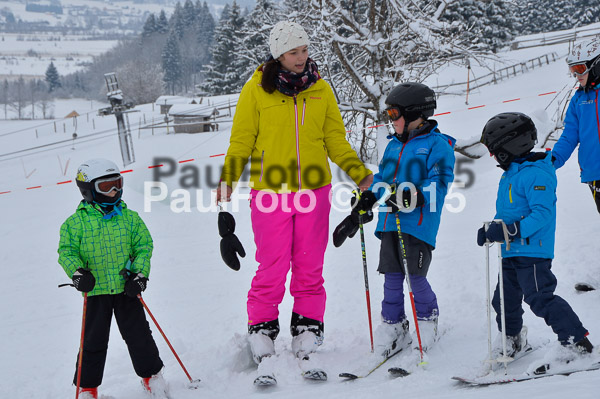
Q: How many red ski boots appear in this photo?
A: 2